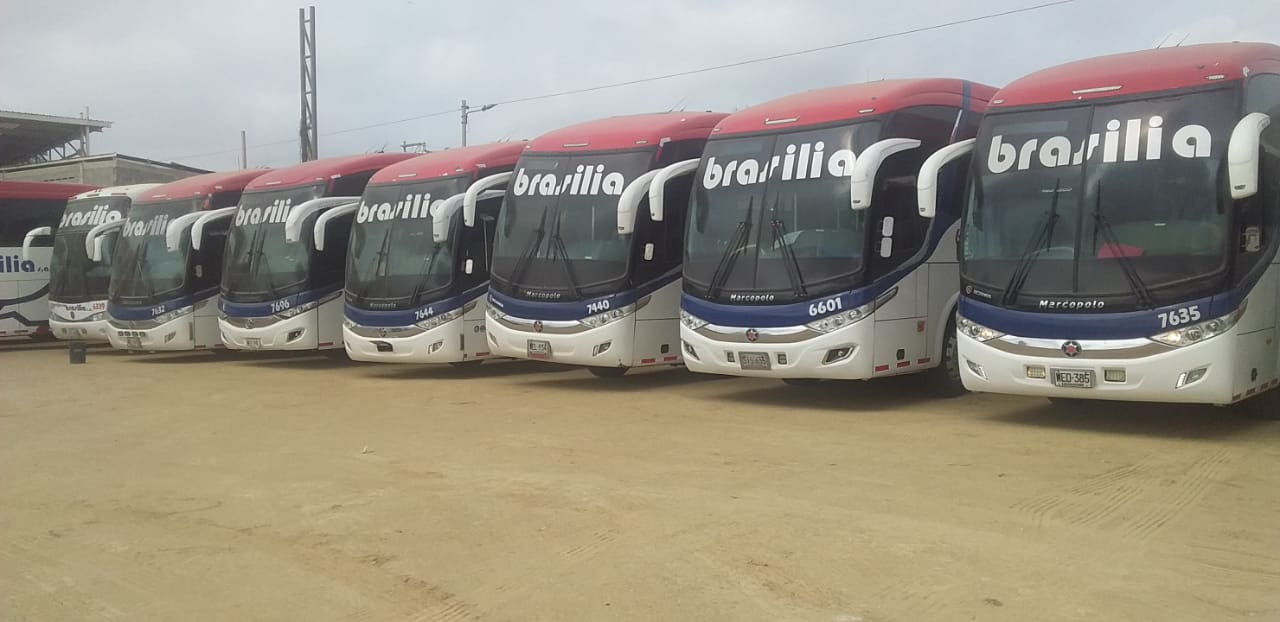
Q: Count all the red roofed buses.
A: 7